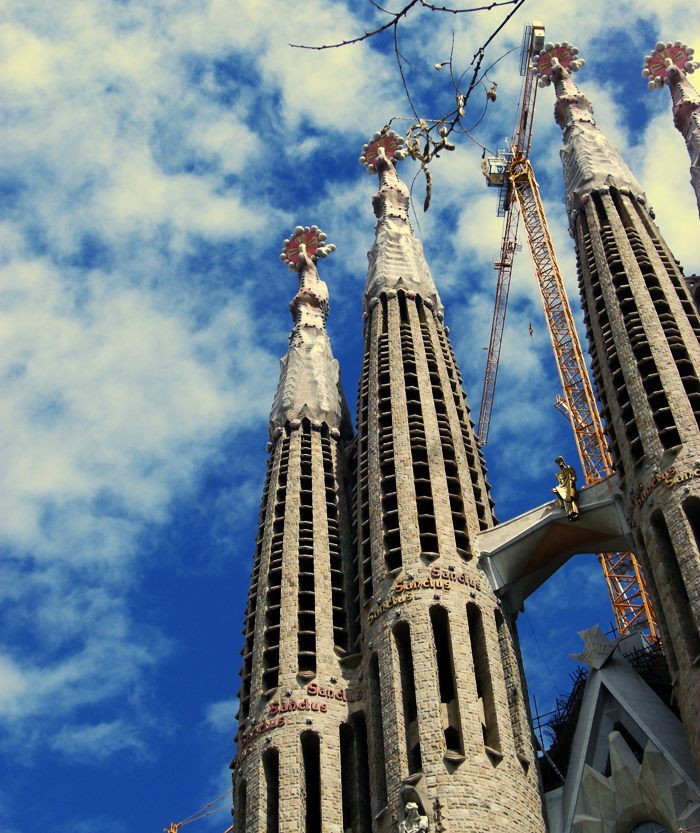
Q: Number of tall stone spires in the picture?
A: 4